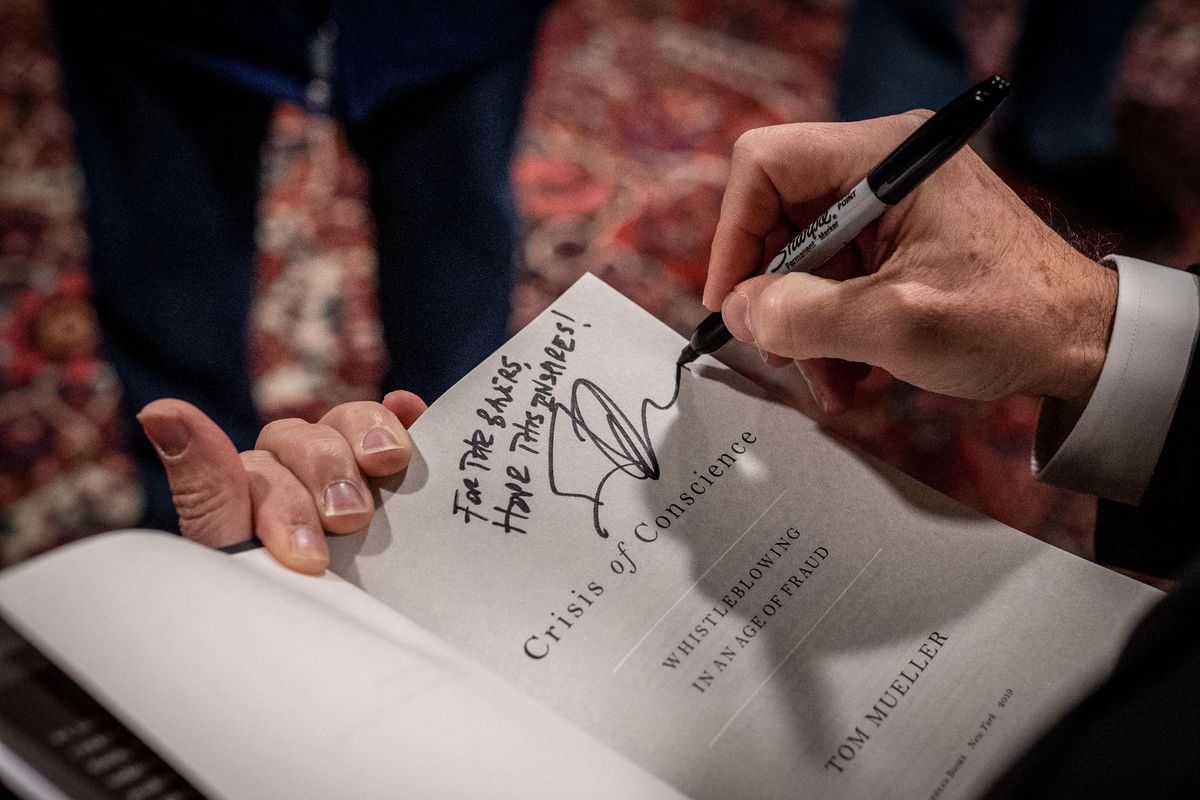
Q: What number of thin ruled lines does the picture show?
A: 2